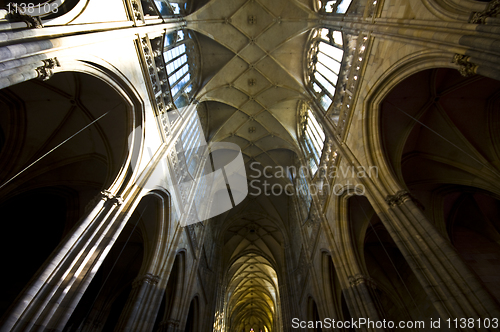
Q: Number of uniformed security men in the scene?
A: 0